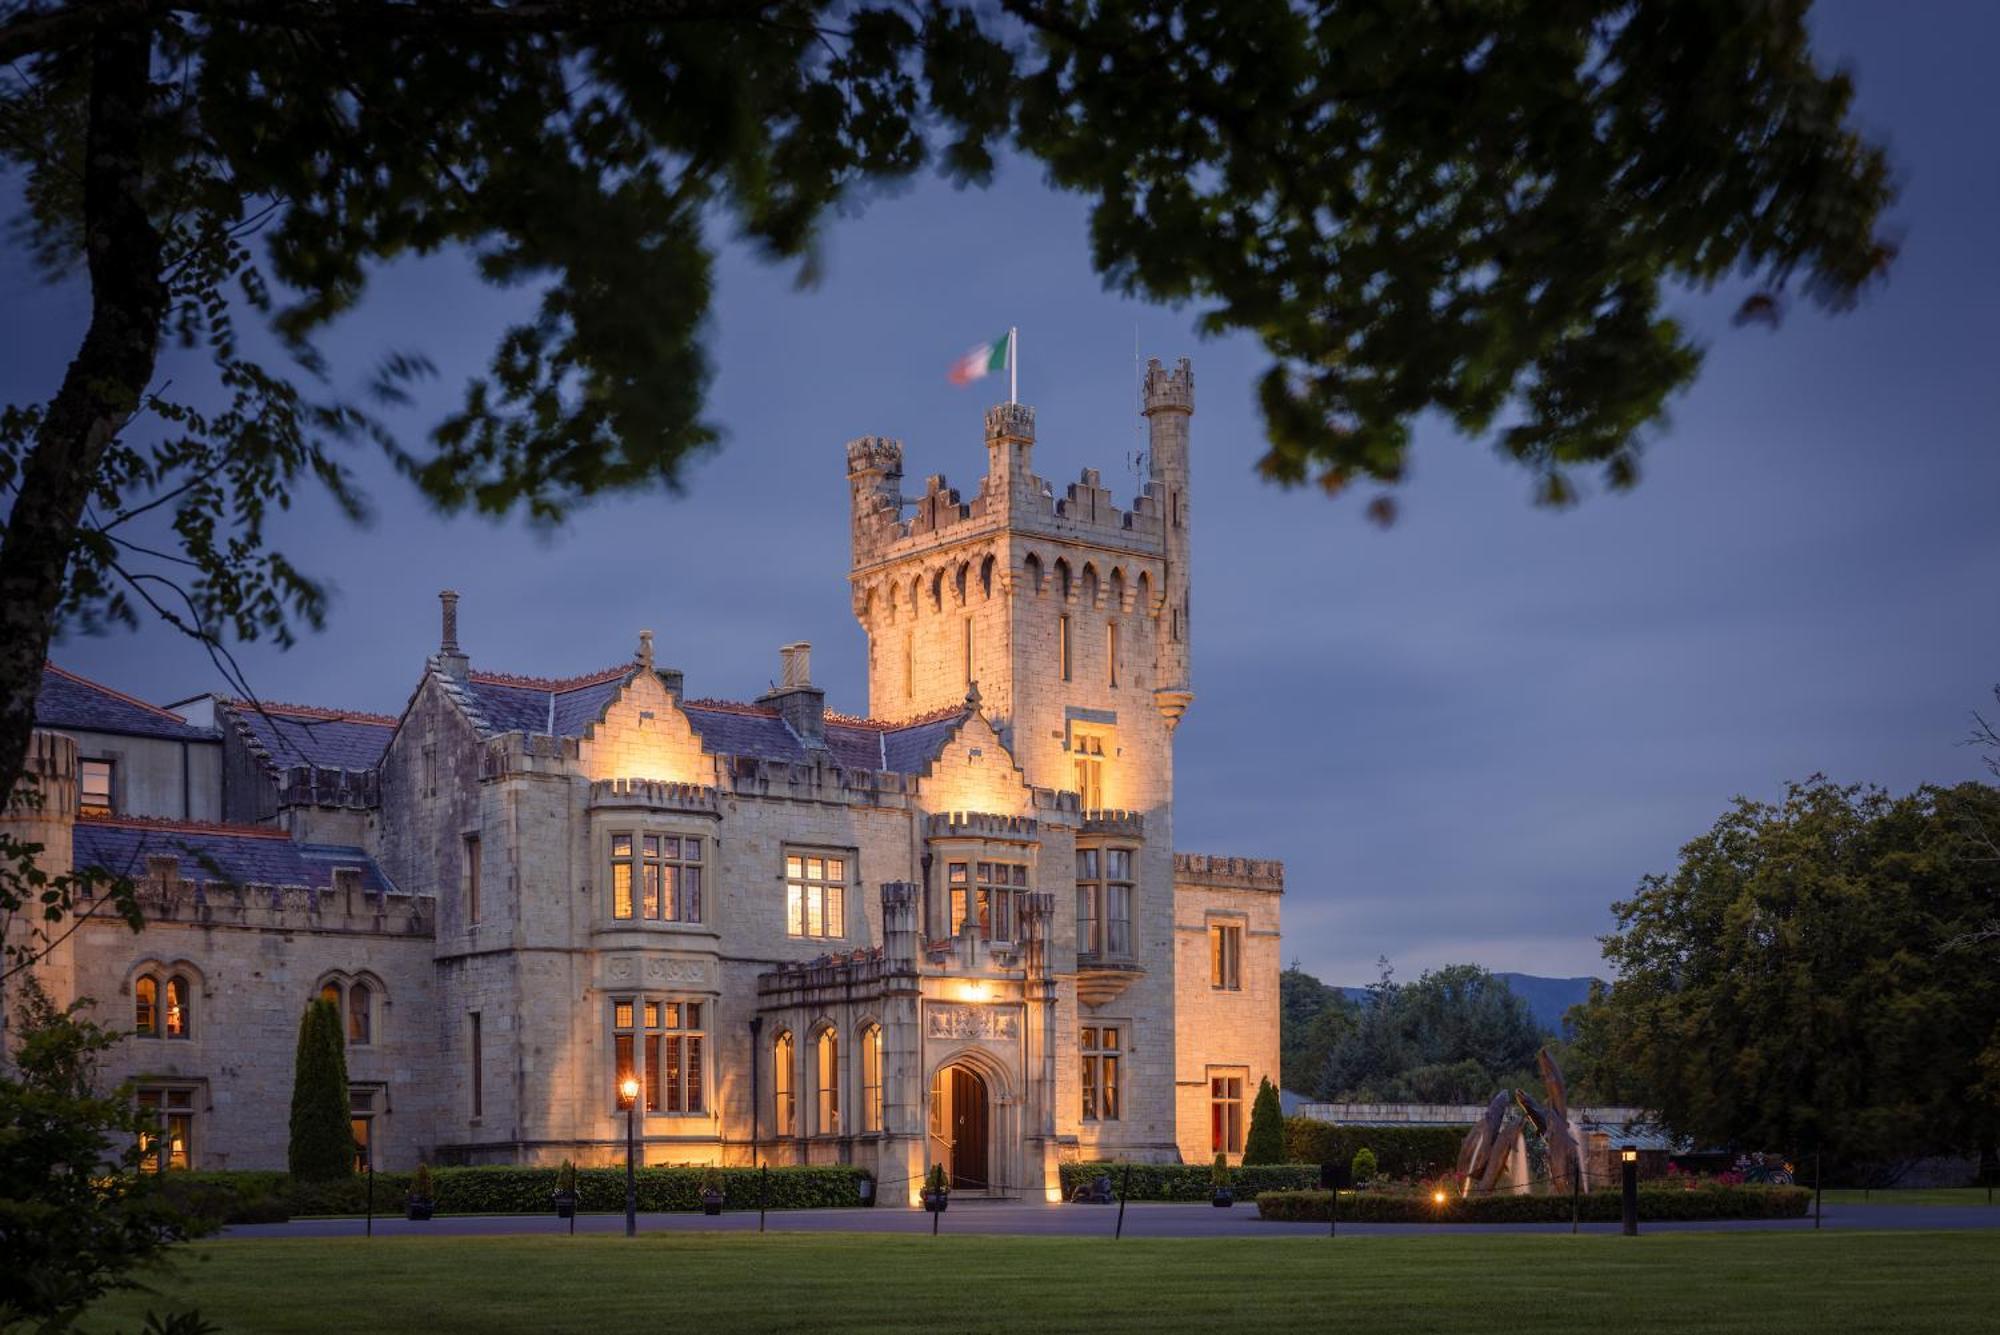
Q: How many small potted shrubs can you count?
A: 5